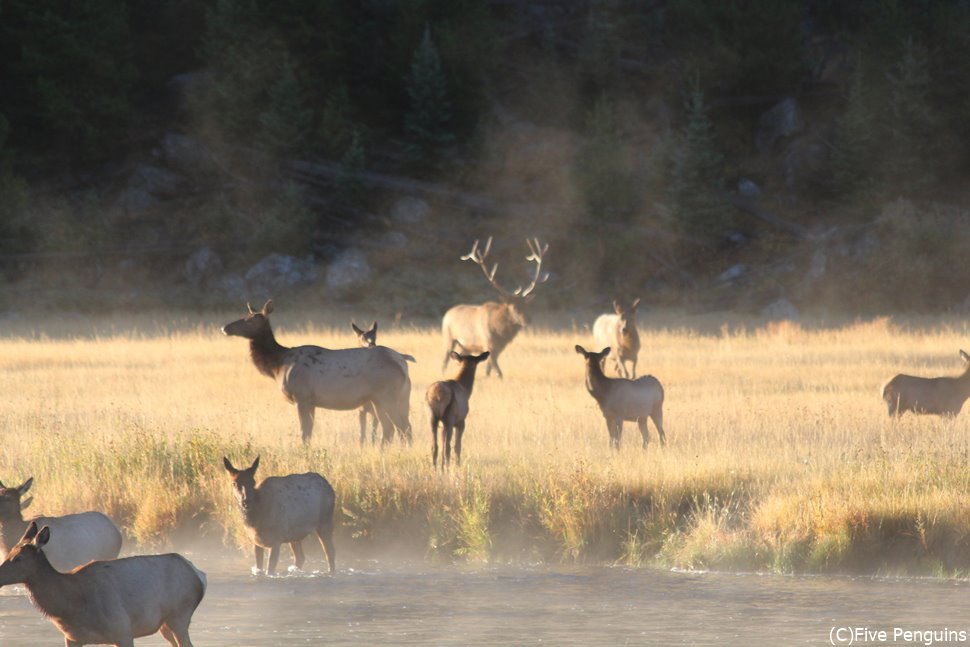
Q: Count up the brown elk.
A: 10